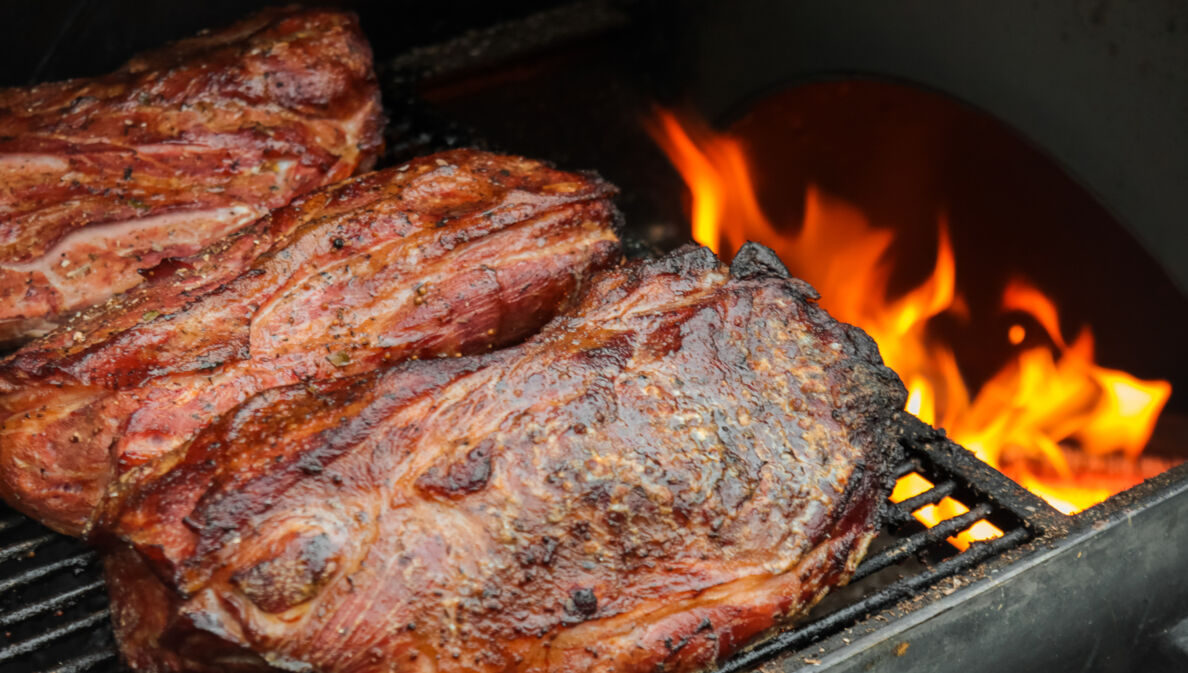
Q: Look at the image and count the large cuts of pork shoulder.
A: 3